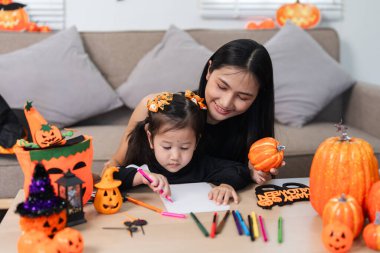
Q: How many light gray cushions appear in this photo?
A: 3